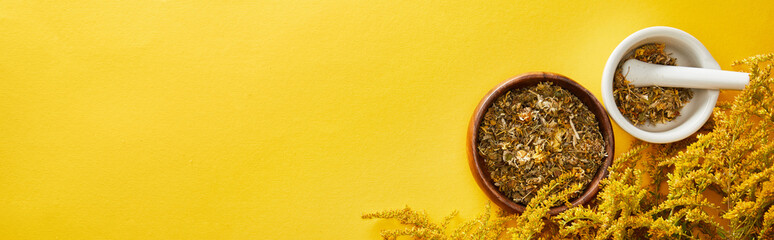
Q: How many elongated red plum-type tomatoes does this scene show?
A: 0